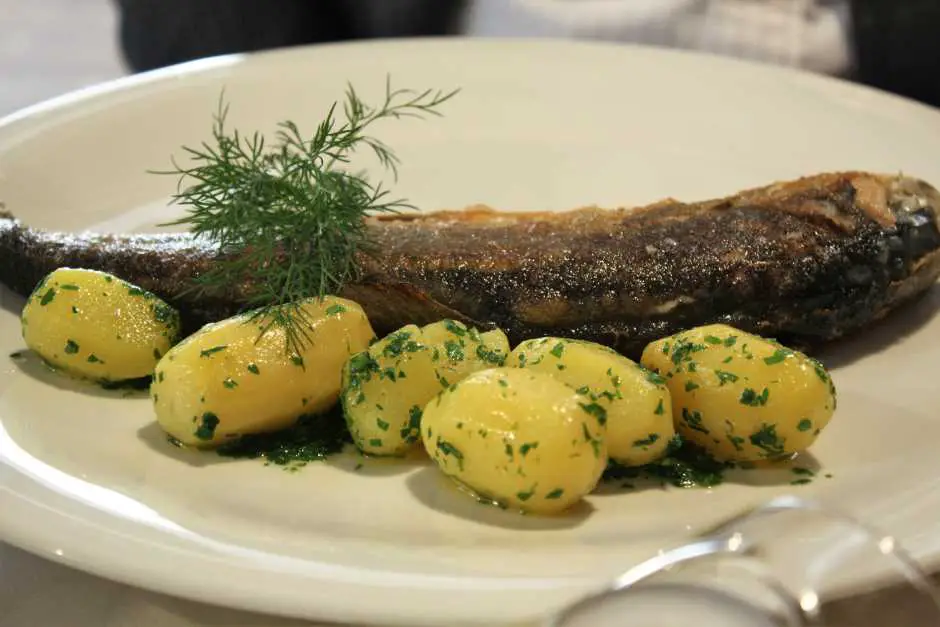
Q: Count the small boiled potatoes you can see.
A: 6